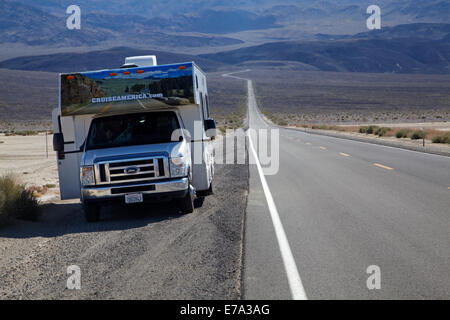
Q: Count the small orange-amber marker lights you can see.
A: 5